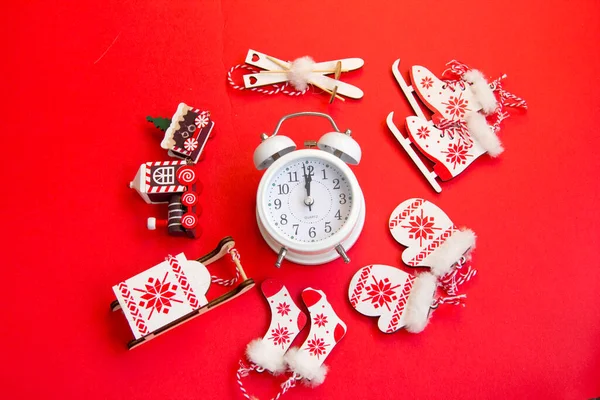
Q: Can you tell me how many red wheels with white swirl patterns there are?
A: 3